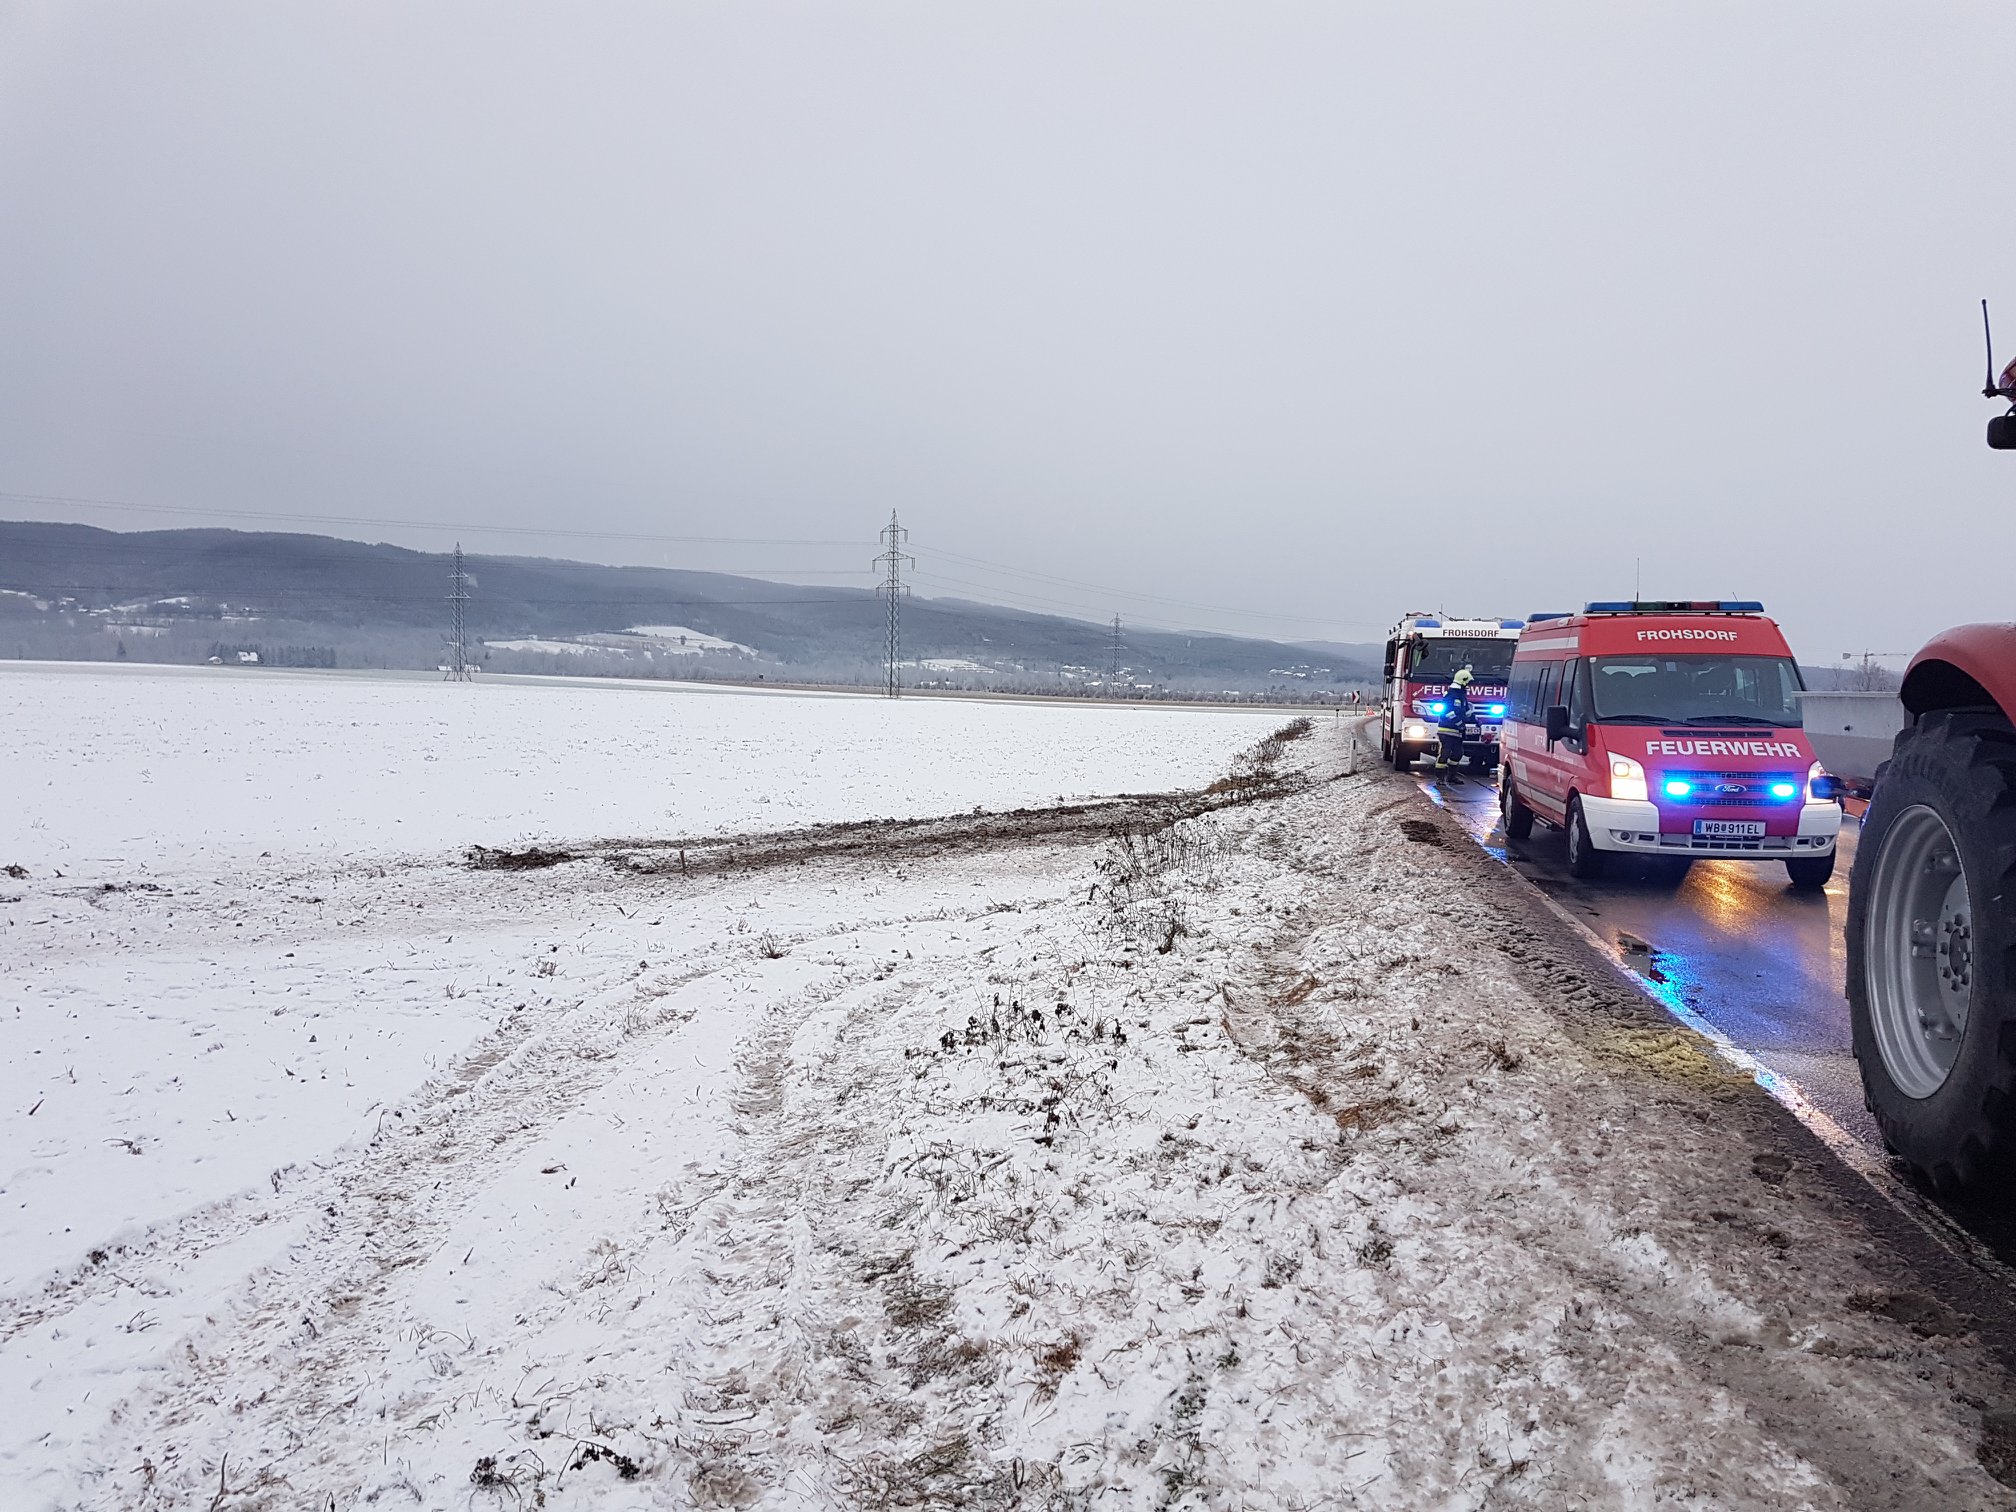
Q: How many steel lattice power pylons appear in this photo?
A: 3